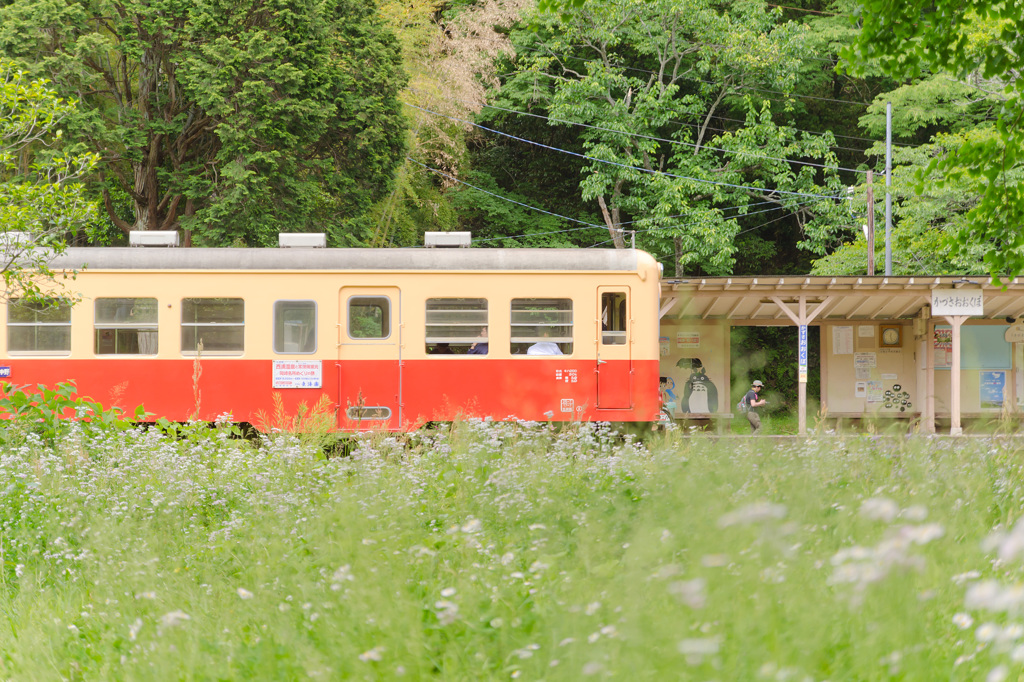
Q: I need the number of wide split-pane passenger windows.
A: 5